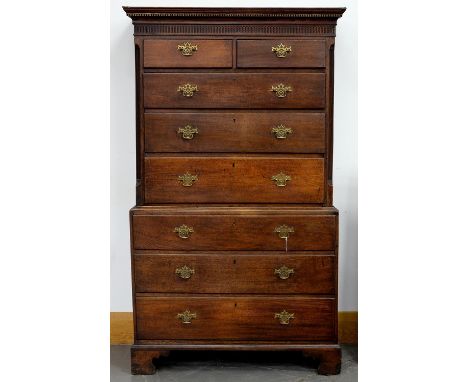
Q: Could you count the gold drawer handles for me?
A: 14